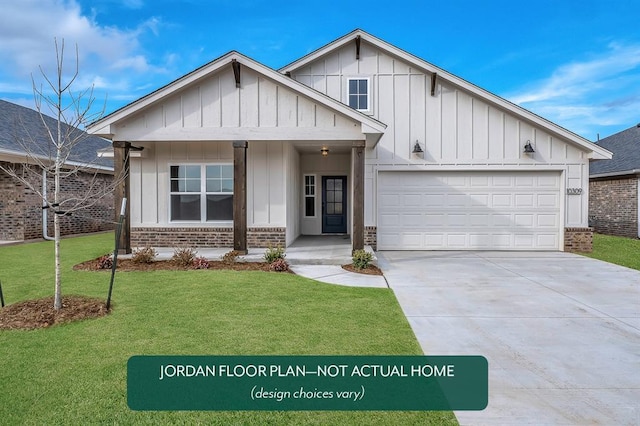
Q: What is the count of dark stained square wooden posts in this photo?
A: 3